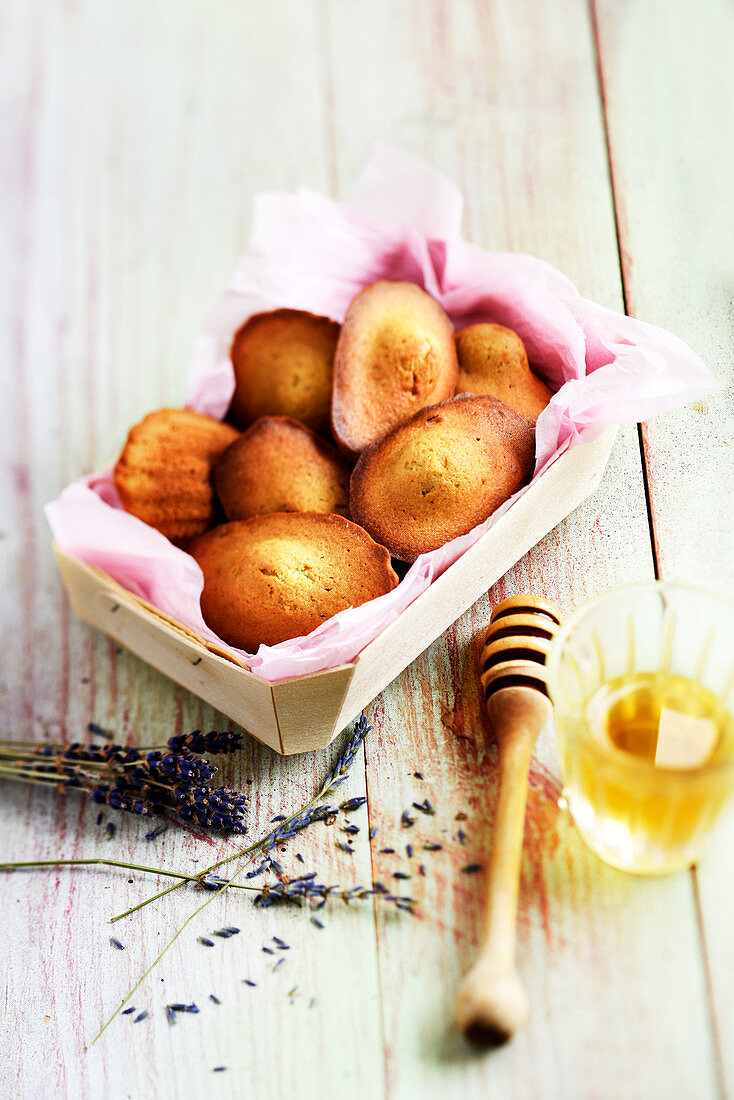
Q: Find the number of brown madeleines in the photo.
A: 7